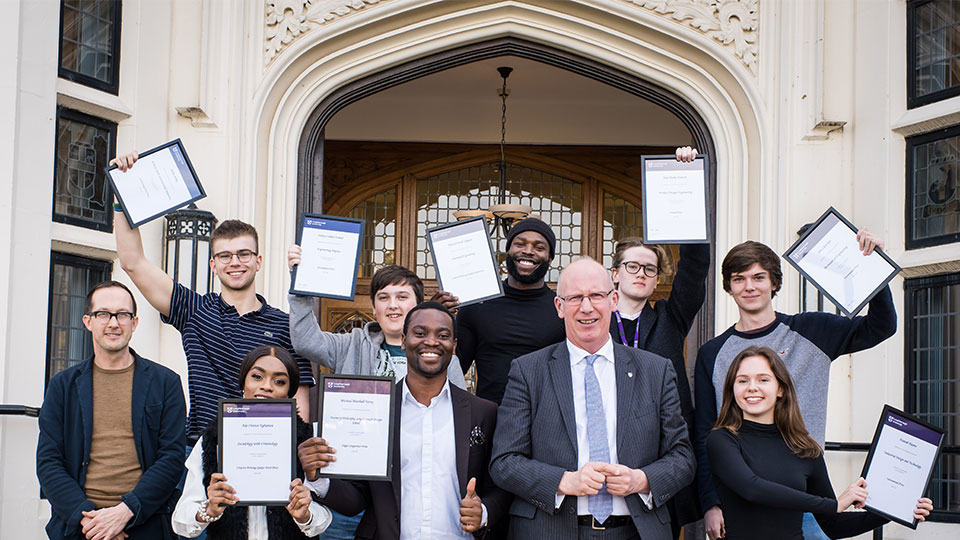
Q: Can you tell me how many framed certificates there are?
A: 8